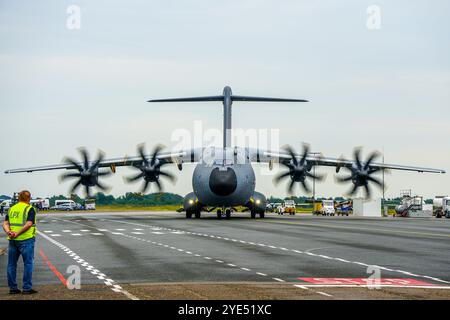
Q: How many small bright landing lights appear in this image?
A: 2